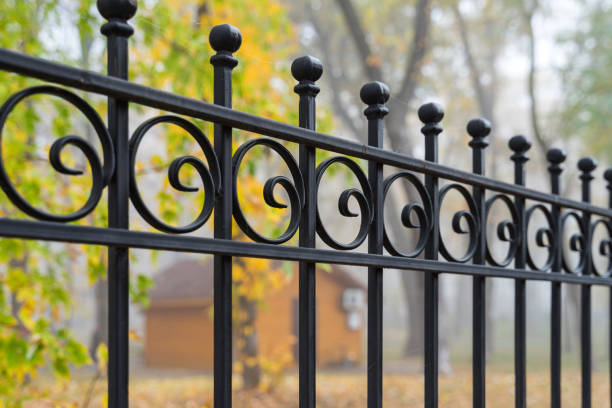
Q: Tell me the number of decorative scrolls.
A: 10